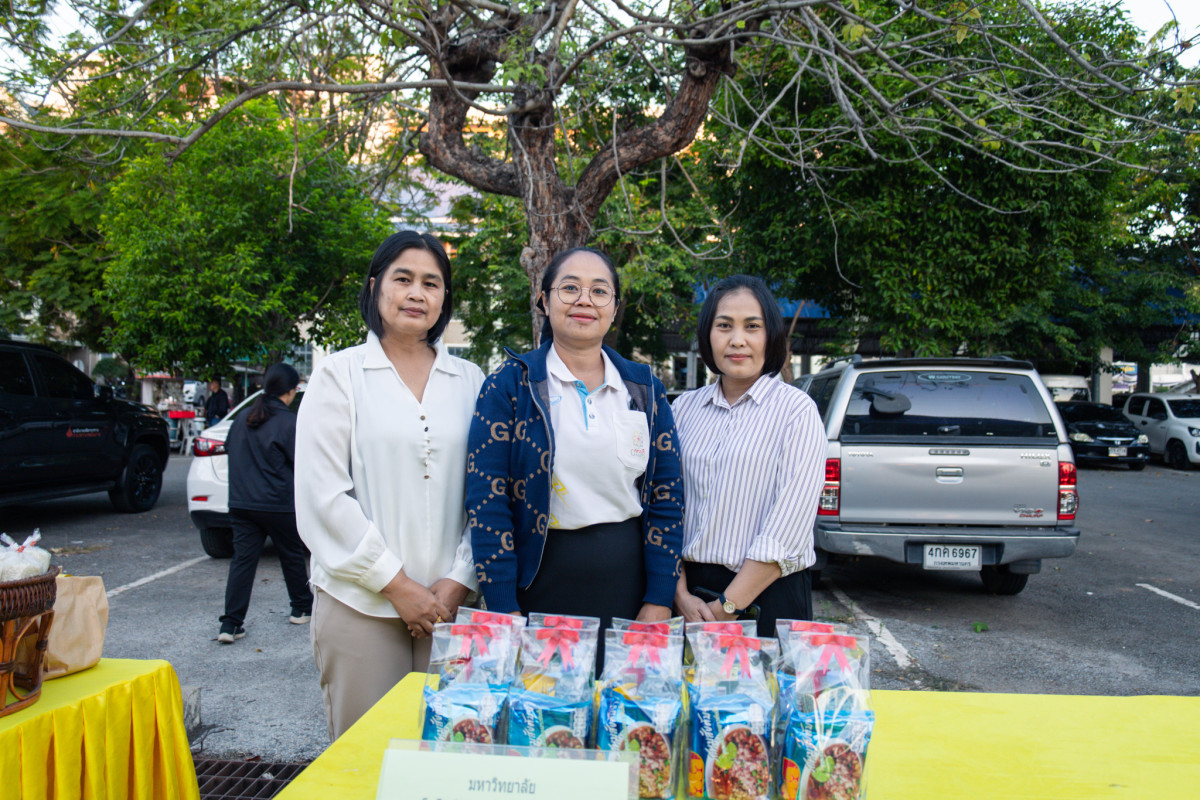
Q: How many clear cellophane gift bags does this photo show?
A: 10